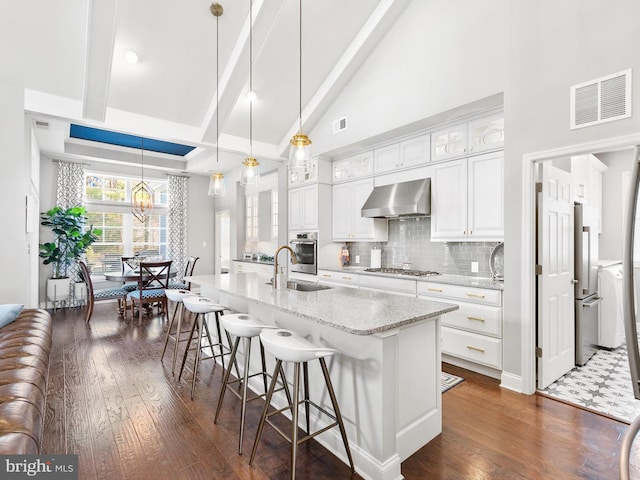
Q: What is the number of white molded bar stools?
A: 4